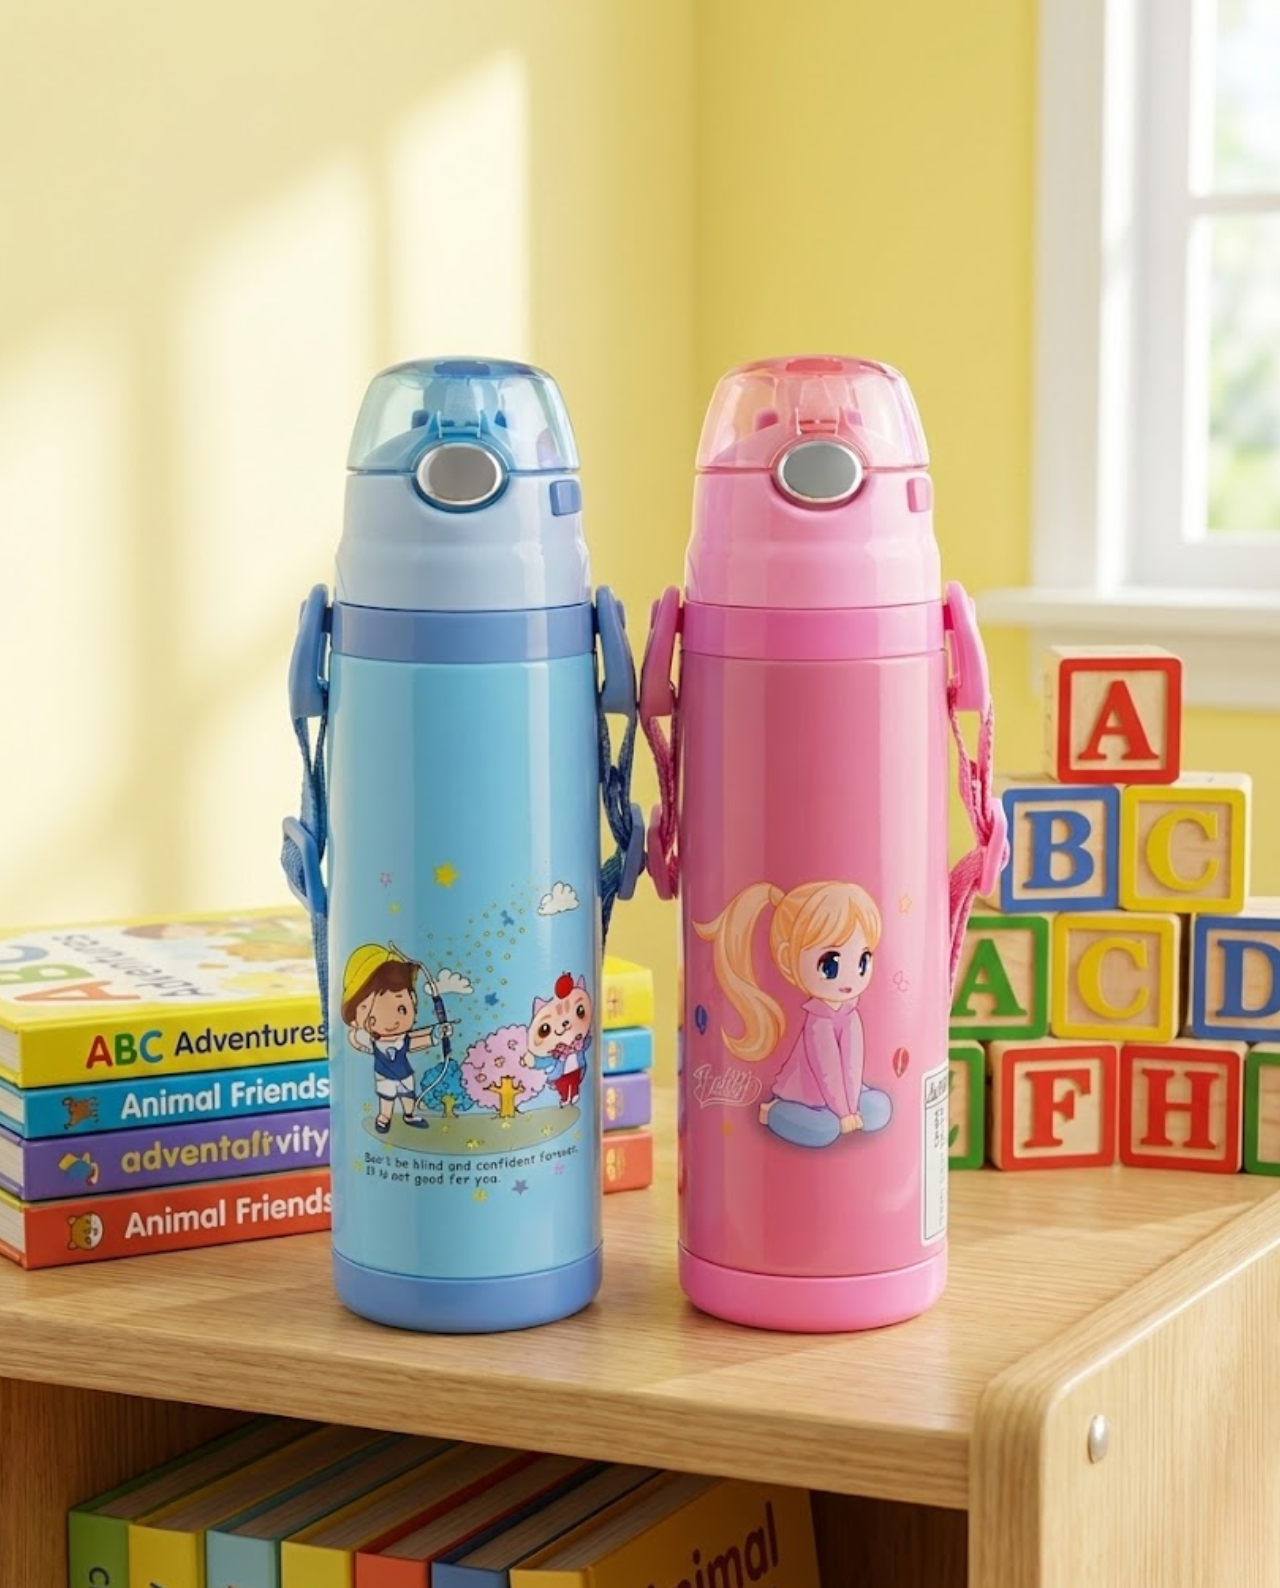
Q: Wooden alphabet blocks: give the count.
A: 10